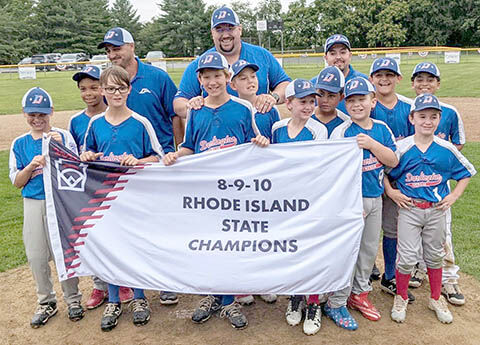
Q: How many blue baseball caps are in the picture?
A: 13